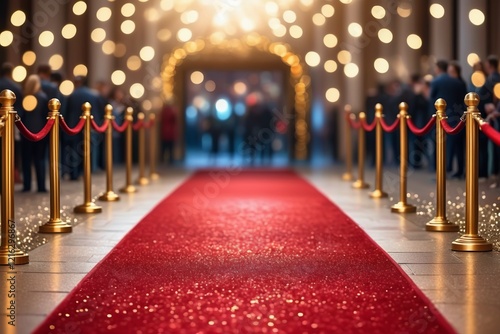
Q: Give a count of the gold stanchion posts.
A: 13